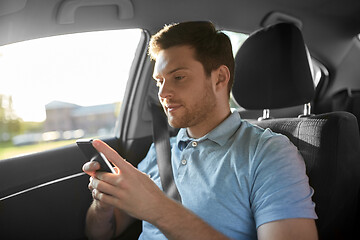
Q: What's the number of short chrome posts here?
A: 2